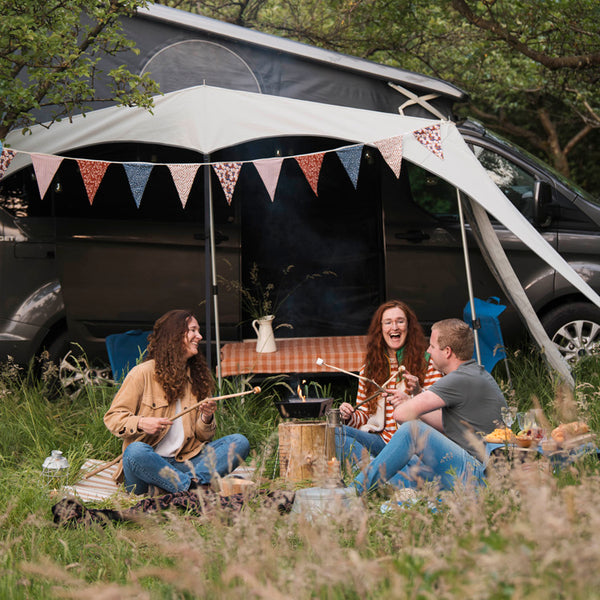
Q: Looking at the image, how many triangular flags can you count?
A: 11